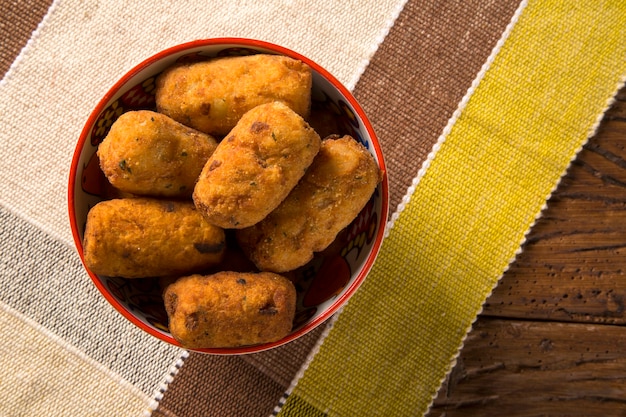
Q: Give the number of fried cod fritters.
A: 6